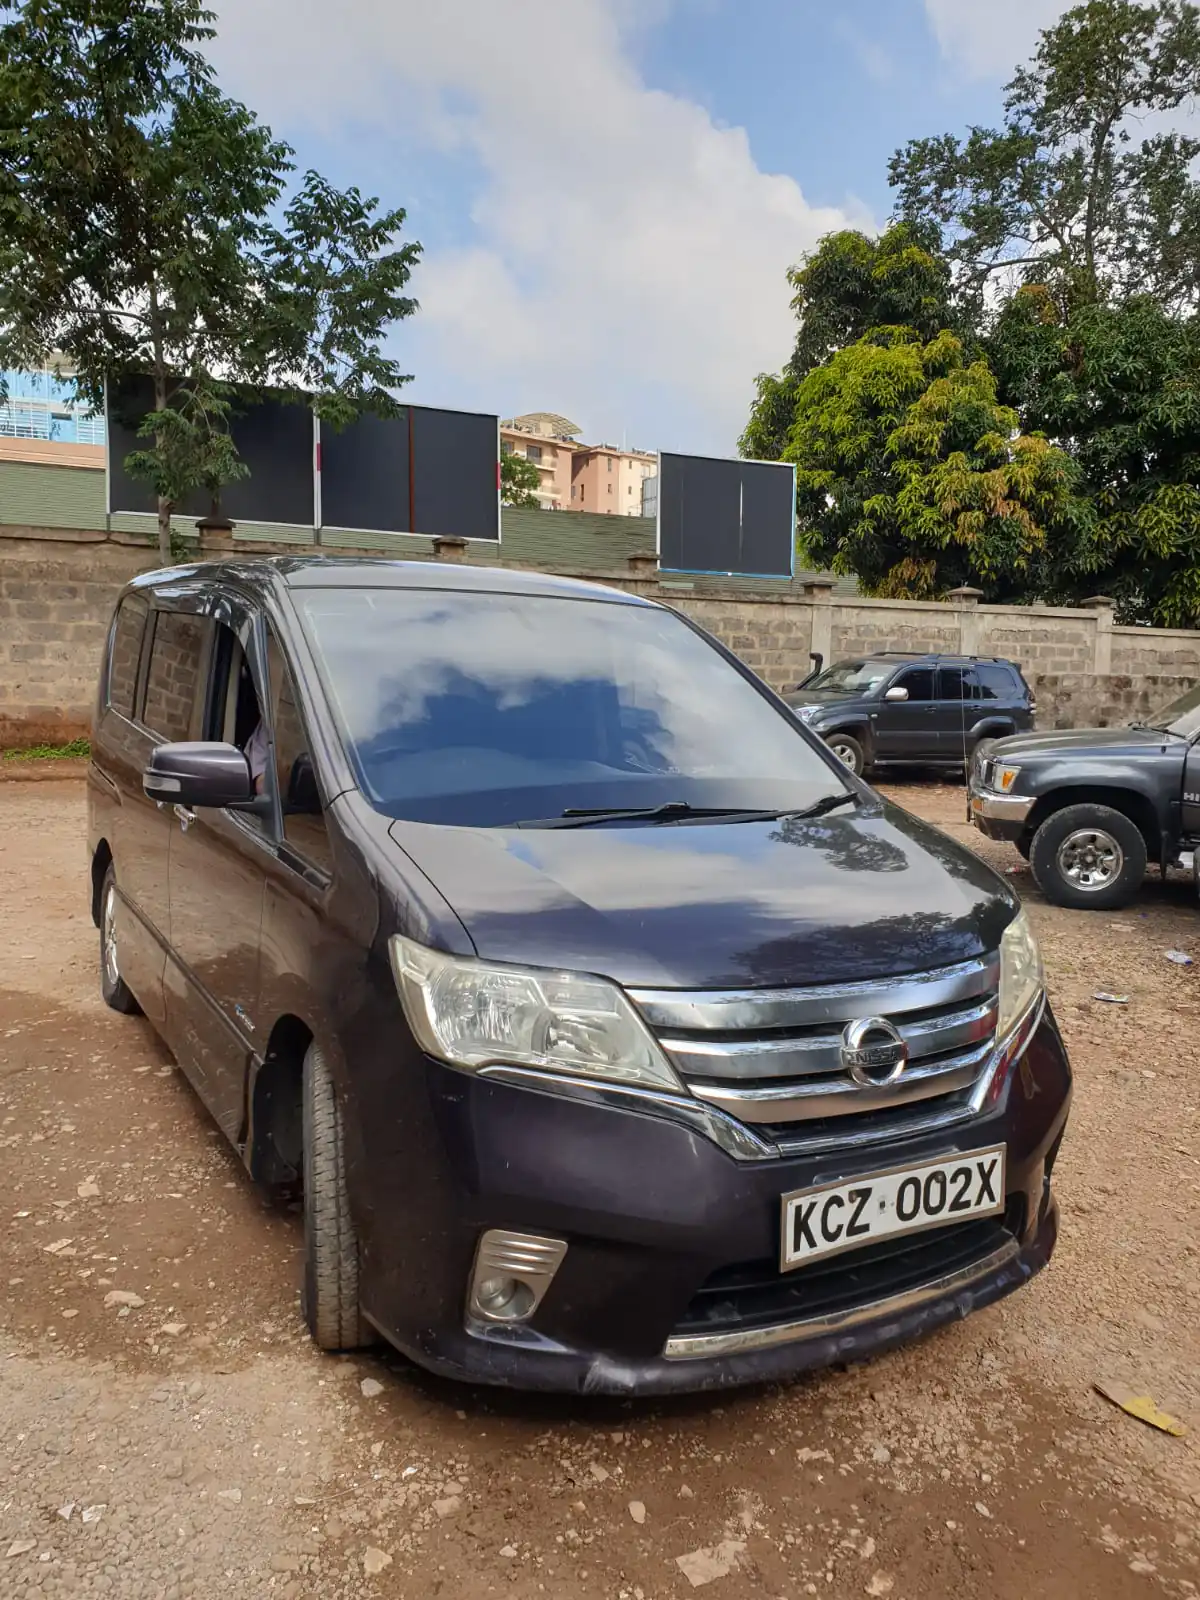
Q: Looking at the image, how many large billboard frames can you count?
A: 3